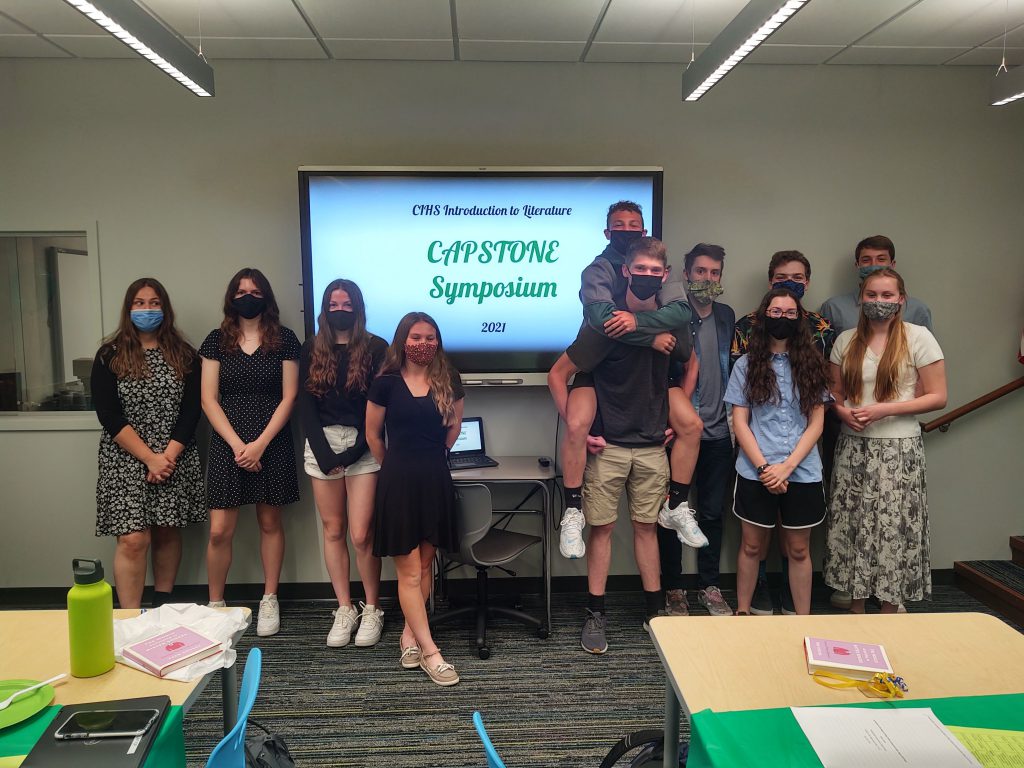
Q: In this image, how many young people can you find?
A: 11